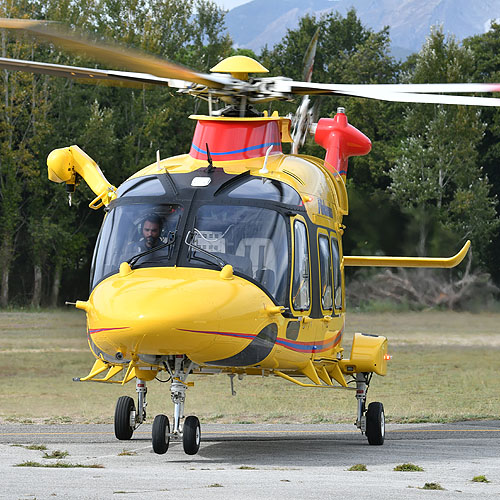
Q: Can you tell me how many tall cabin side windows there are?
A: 3